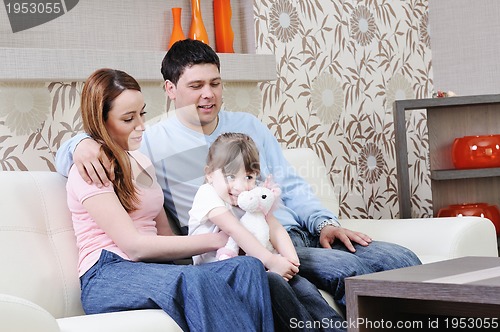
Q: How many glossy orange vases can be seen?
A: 3